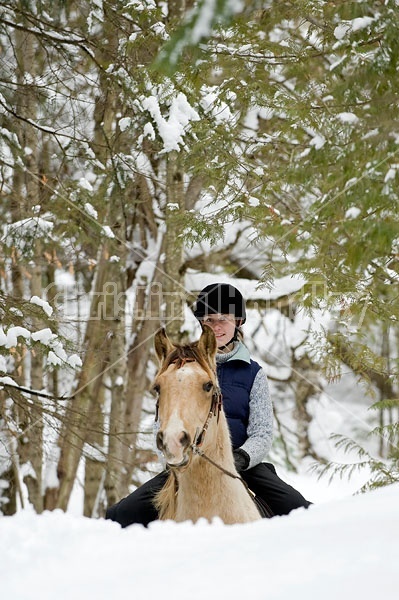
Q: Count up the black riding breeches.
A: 1